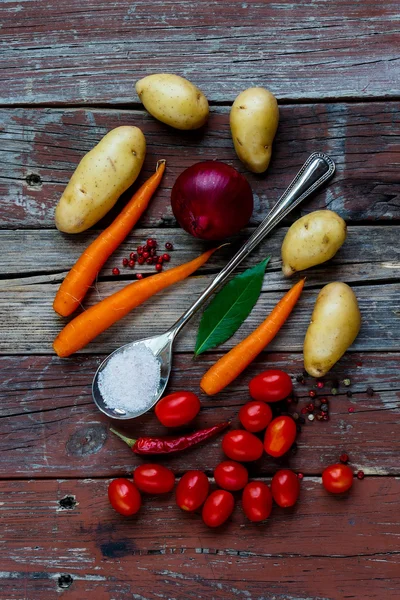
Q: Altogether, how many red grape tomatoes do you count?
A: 13